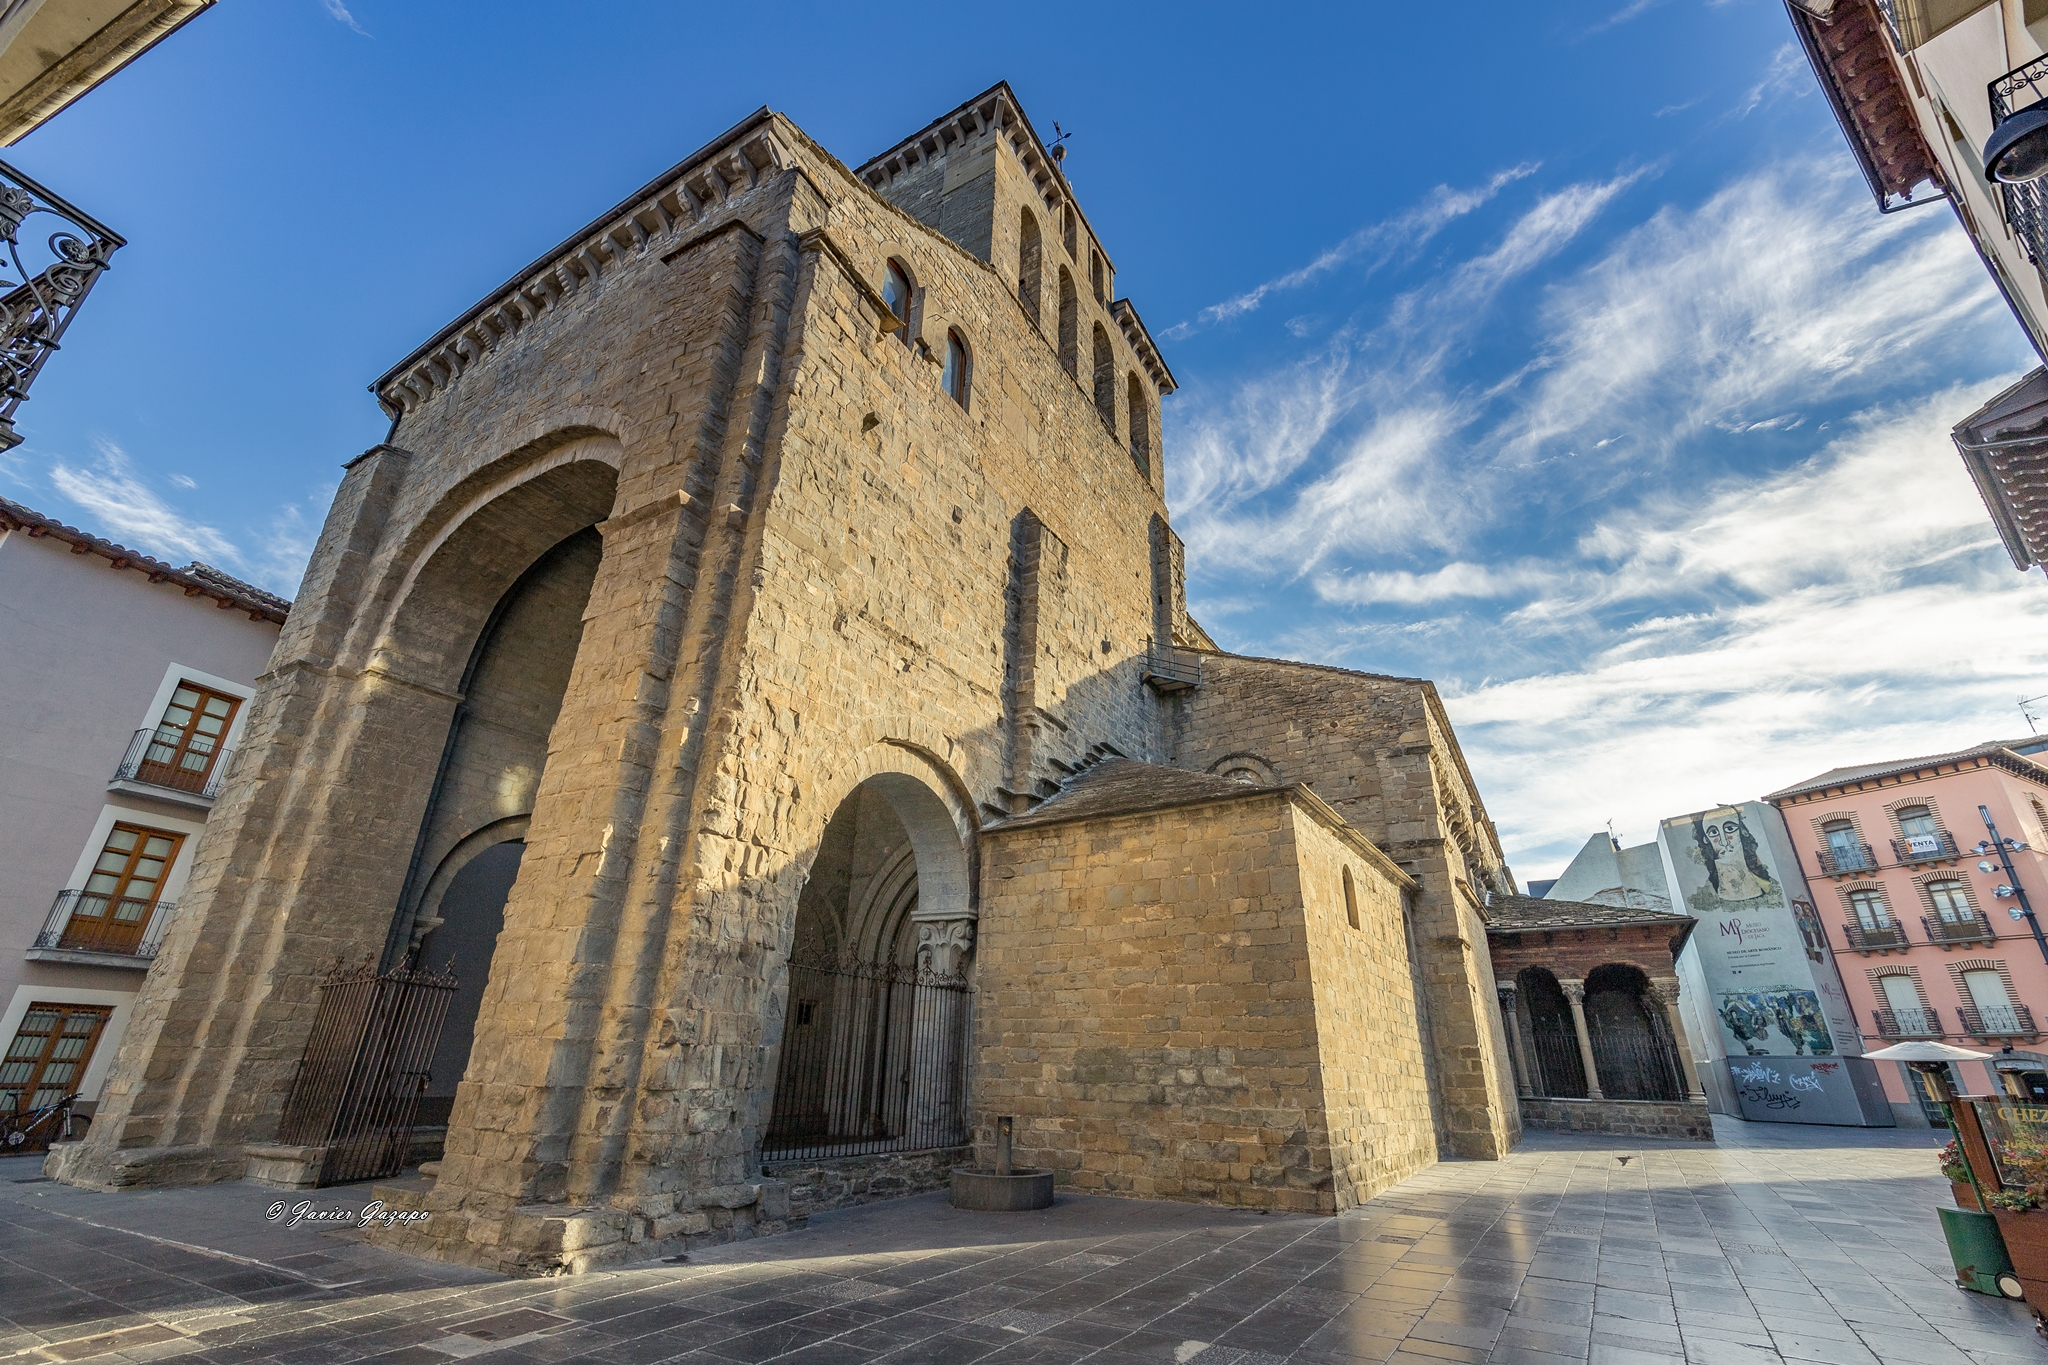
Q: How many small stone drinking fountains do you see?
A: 1